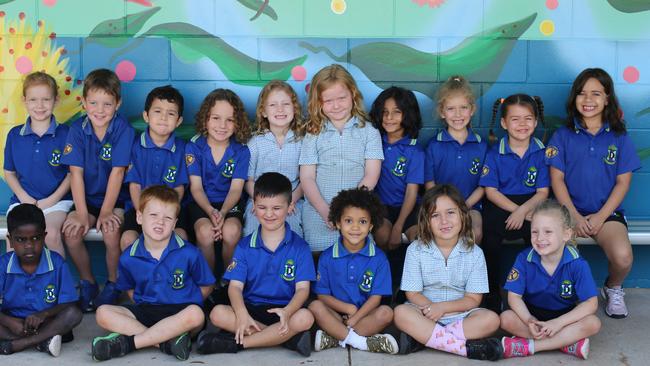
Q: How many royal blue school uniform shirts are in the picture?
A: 13